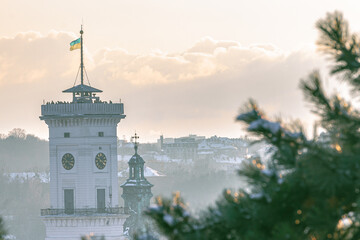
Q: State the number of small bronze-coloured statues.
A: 0